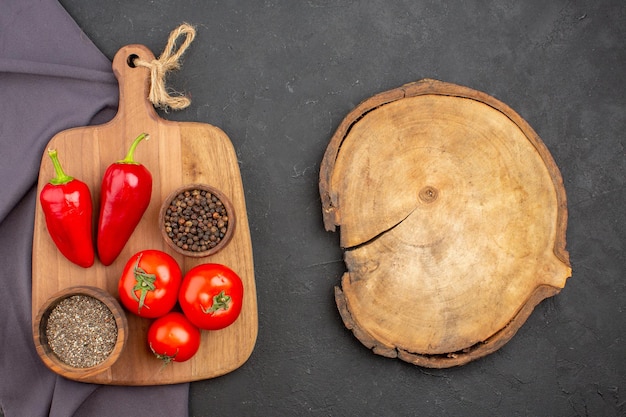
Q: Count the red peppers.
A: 2